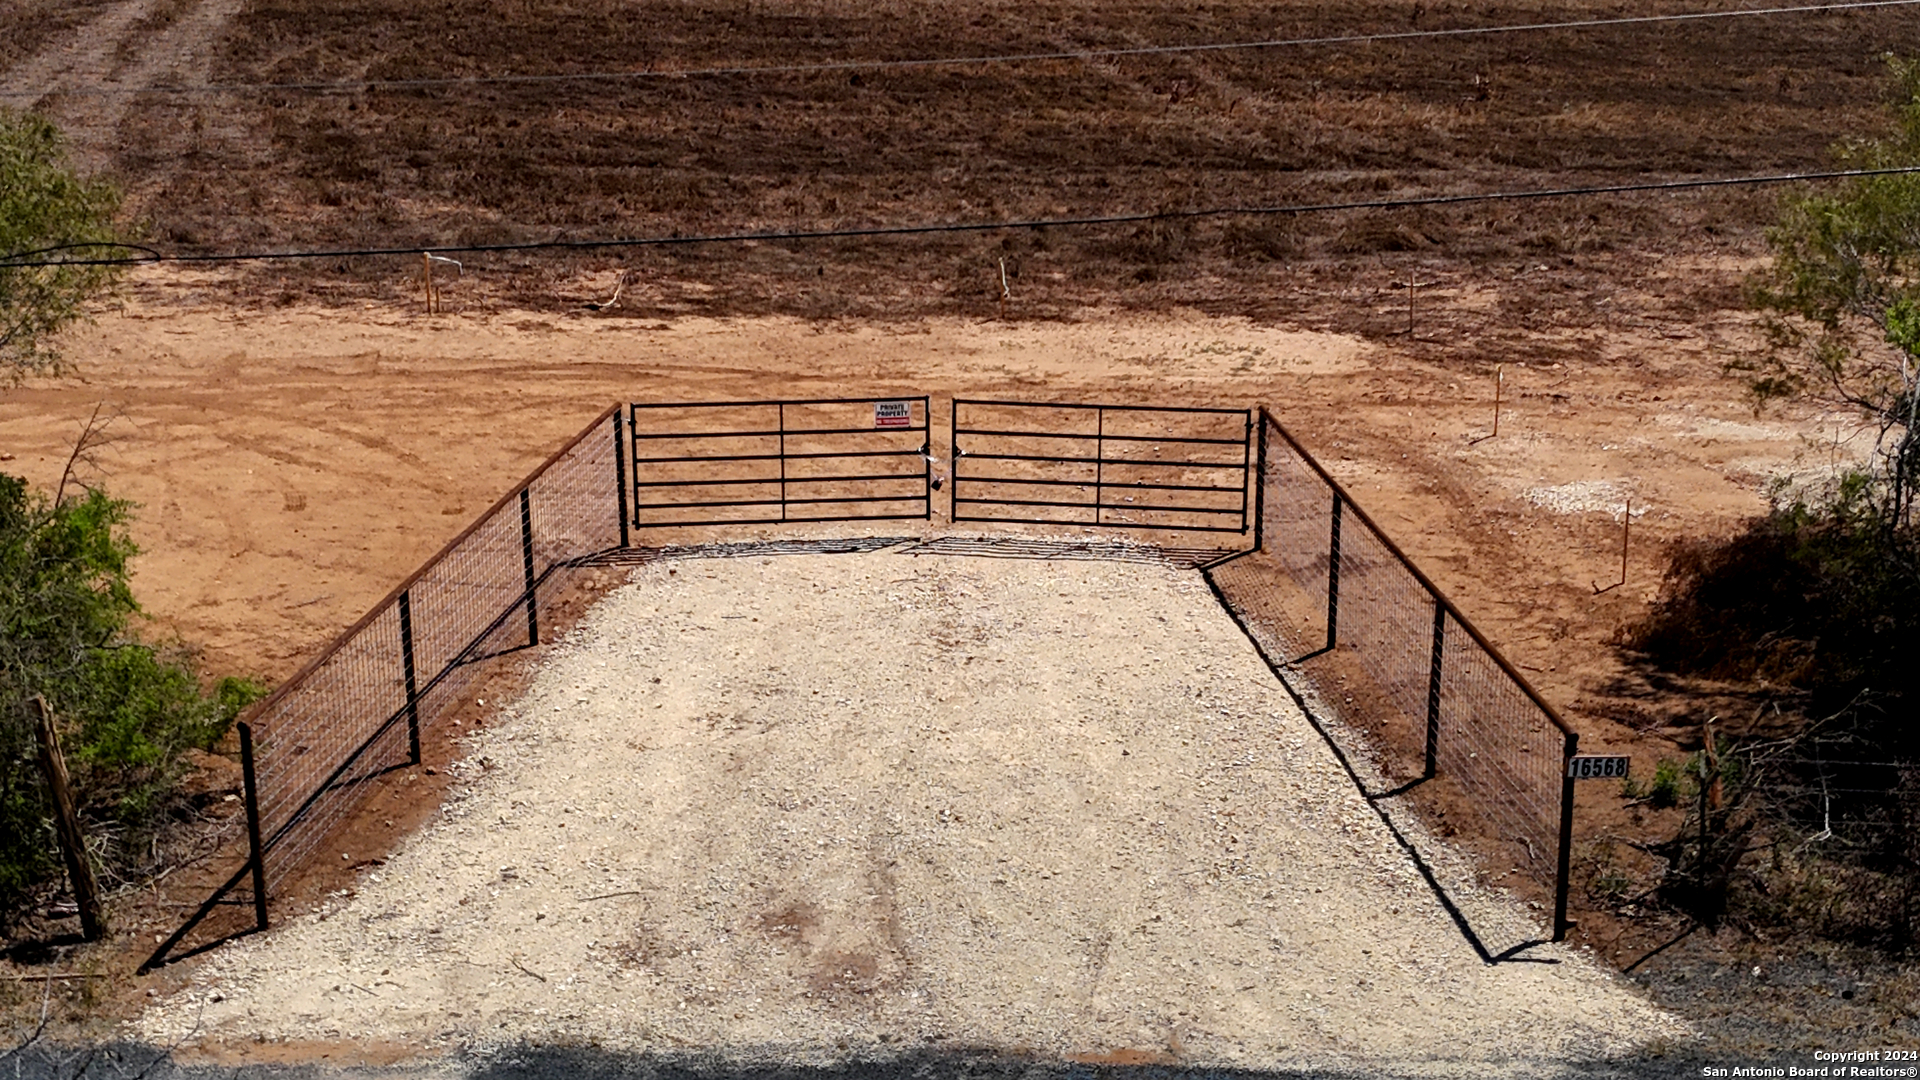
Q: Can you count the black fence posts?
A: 8